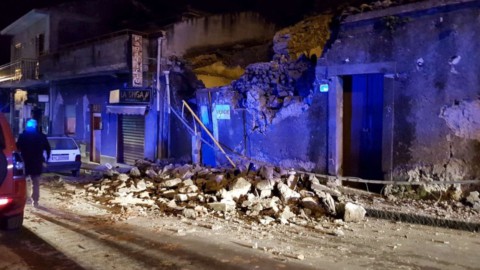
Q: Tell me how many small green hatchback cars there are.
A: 0